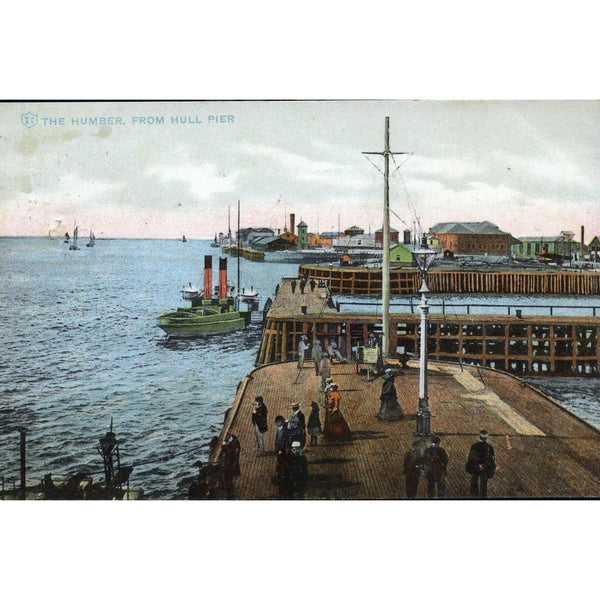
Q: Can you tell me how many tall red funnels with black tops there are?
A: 2